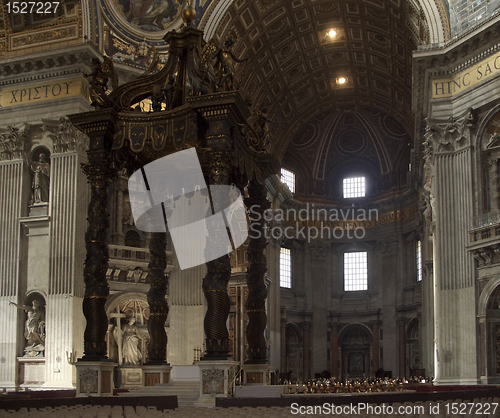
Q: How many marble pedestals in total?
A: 4